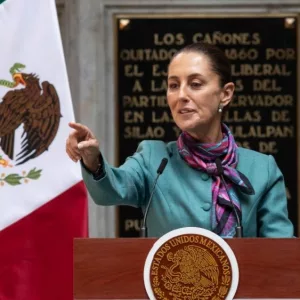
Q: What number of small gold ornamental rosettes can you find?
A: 2